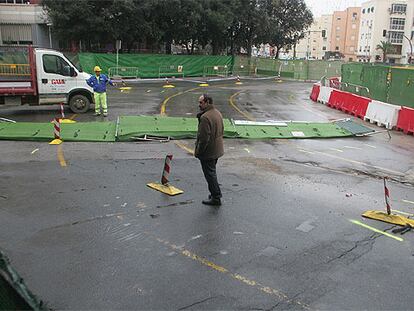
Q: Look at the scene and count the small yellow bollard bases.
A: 9